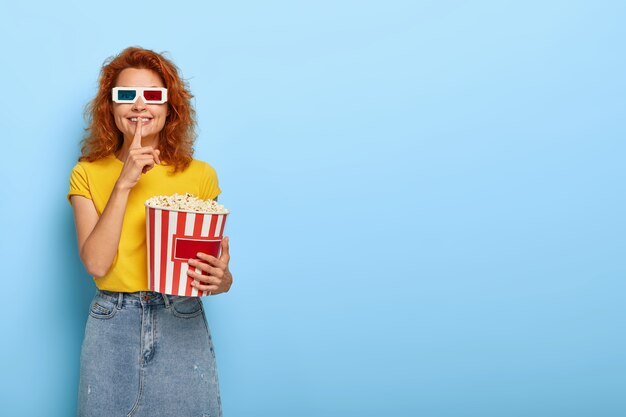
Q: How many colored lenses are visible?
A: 2